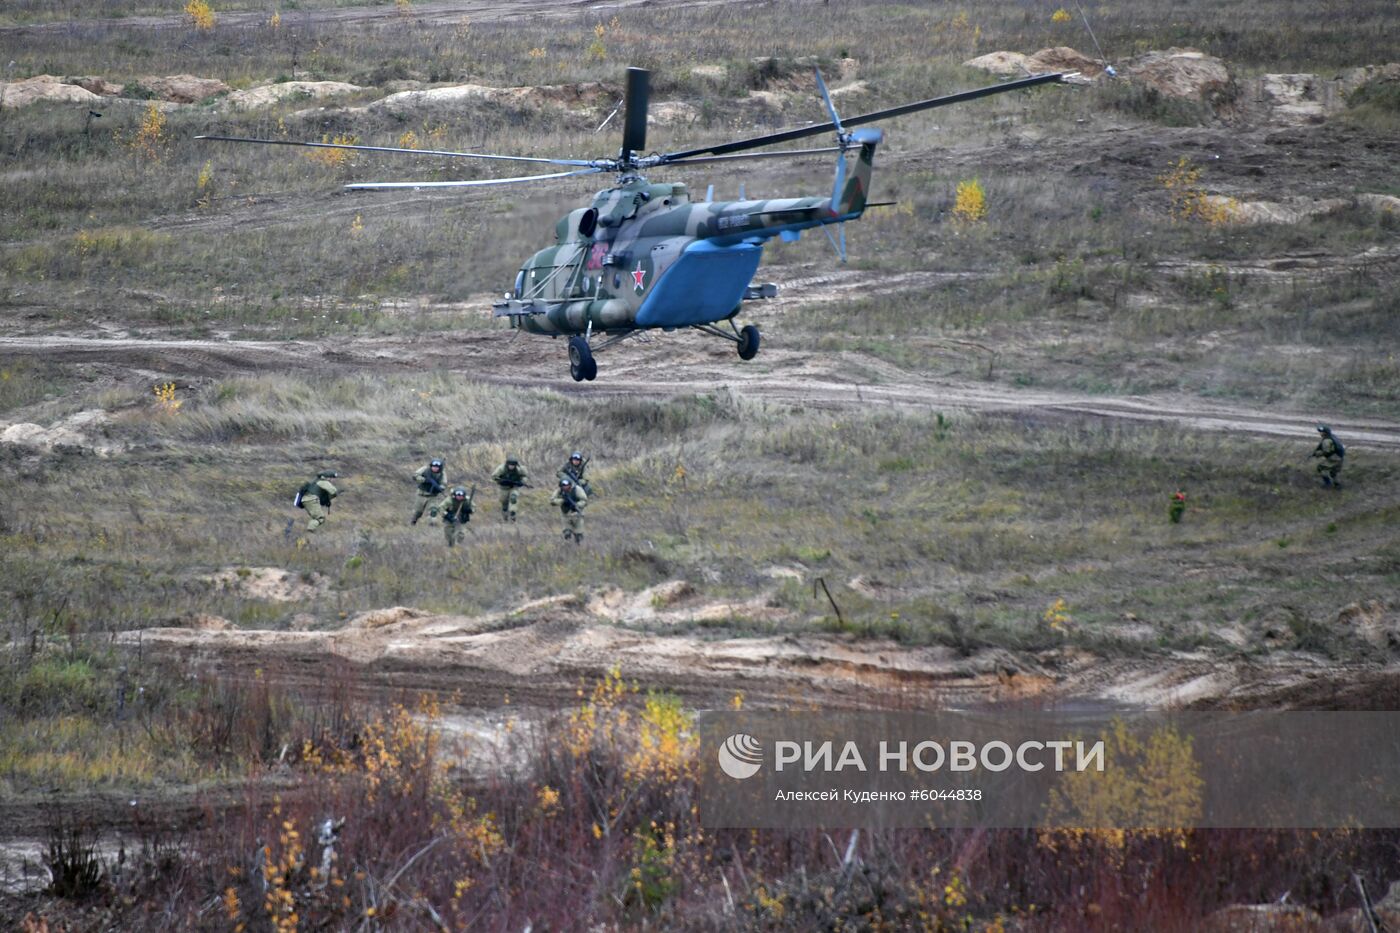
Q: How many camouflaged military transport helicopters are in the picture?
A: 1